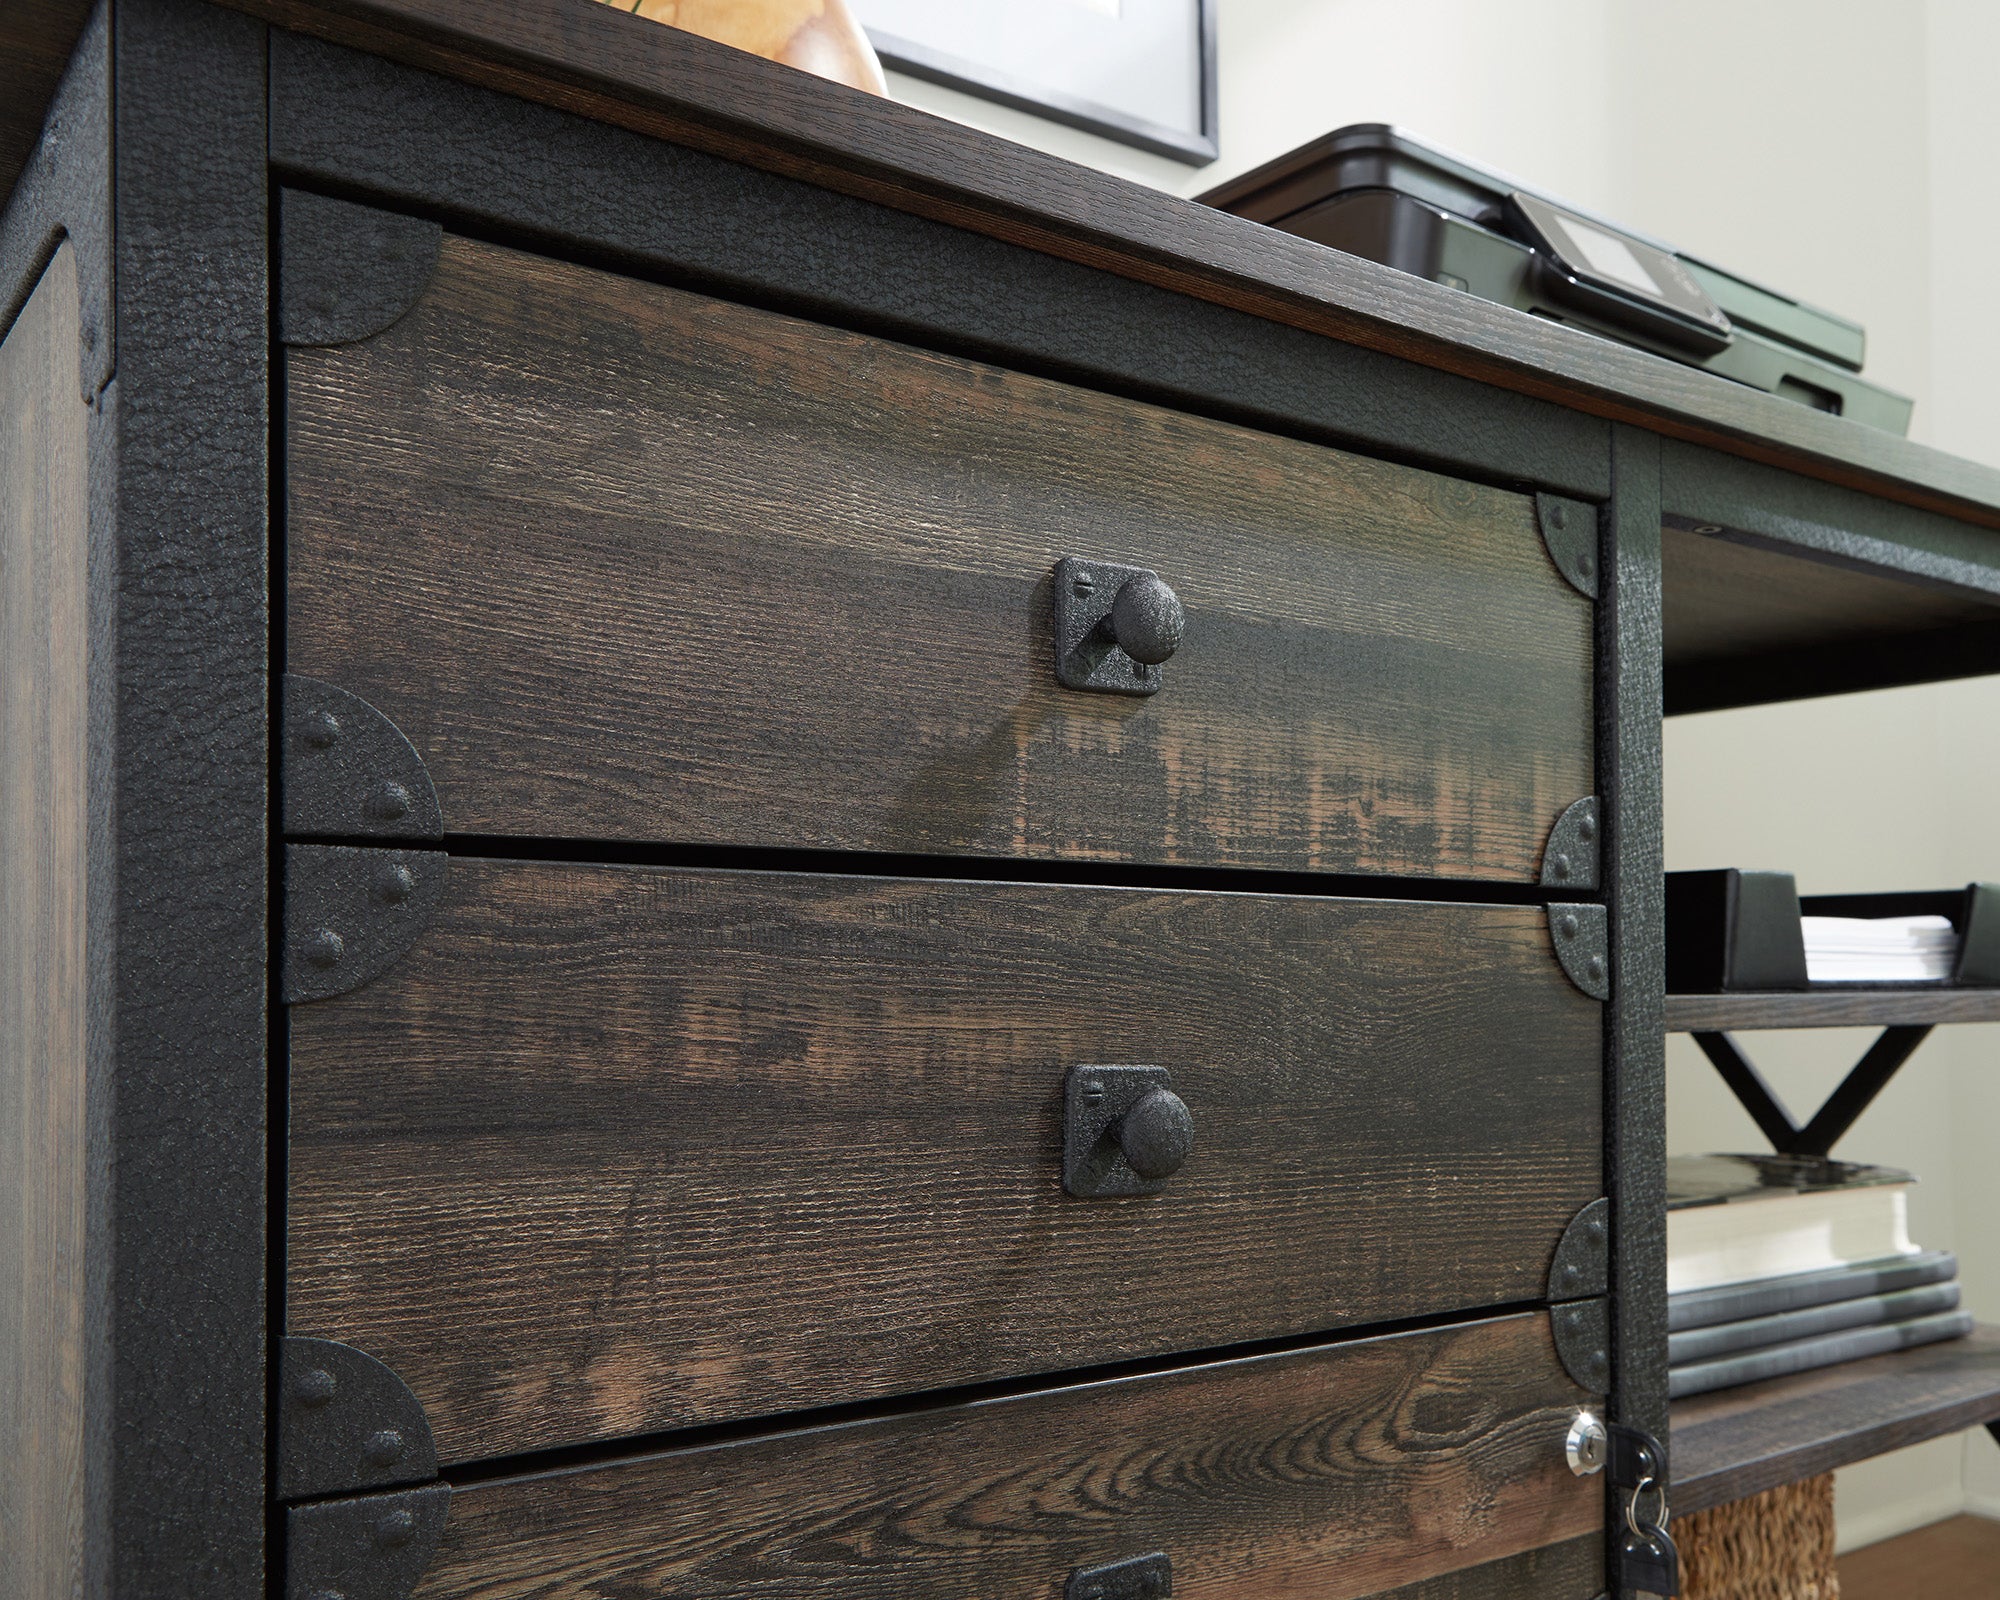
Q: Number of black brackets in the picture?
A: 10